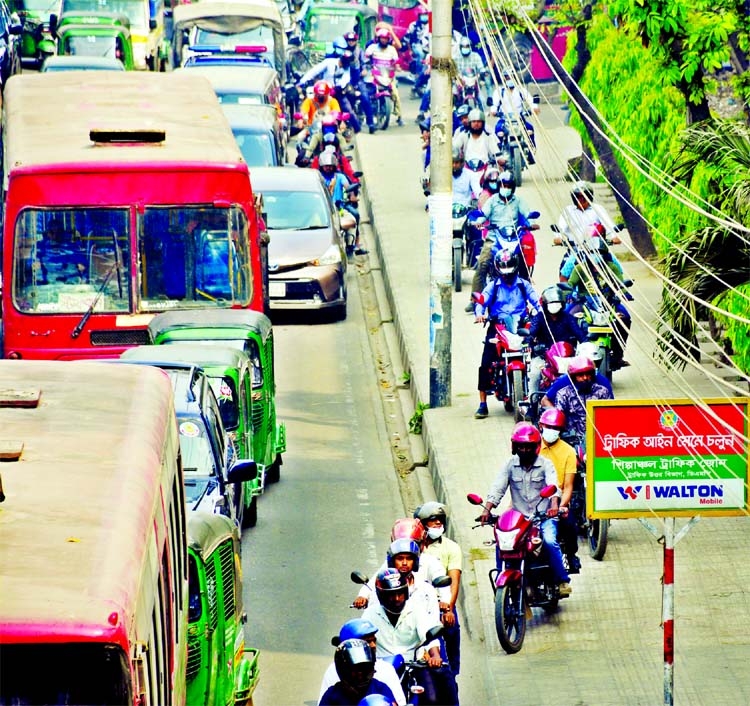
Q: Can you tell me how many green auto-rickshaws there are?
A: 7